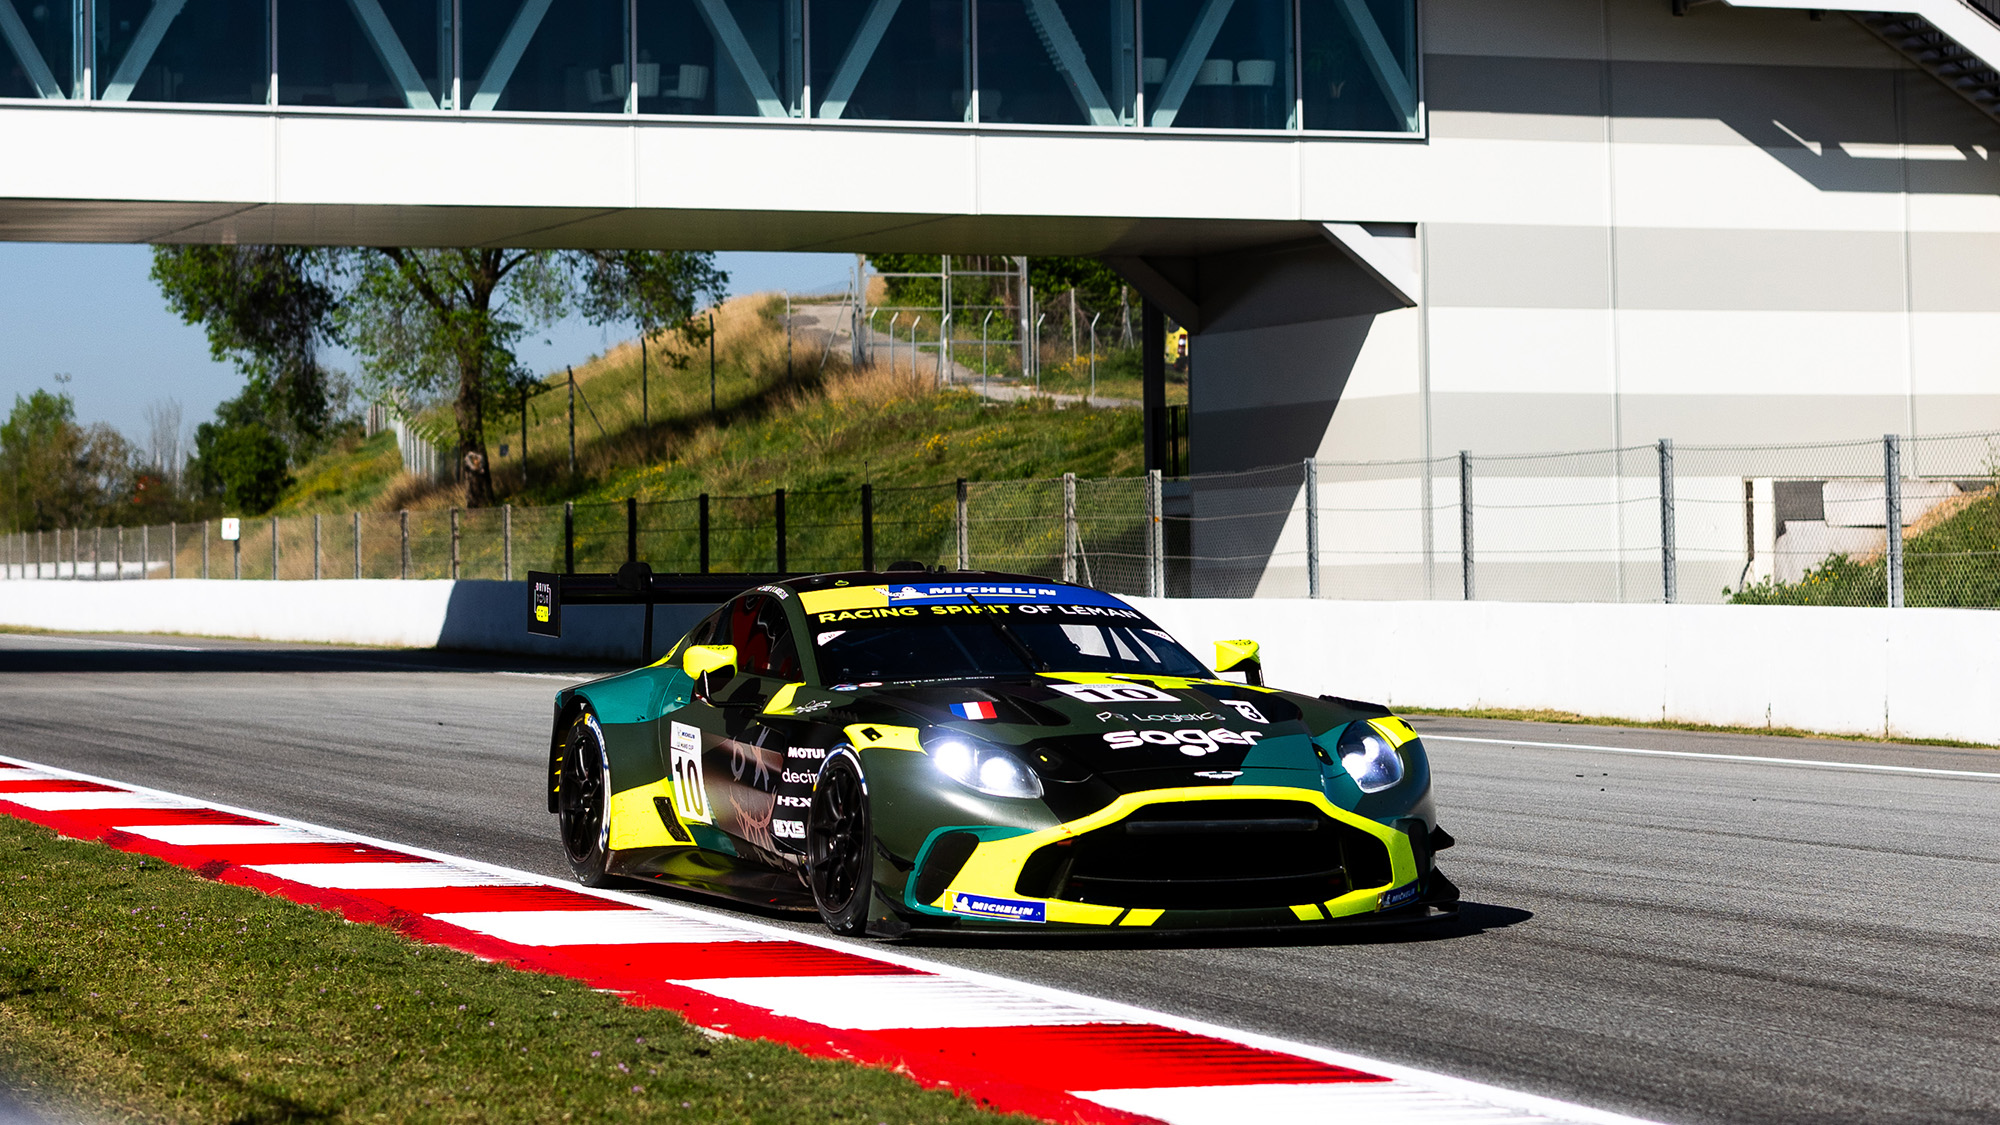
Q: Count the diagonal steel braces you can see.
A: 9